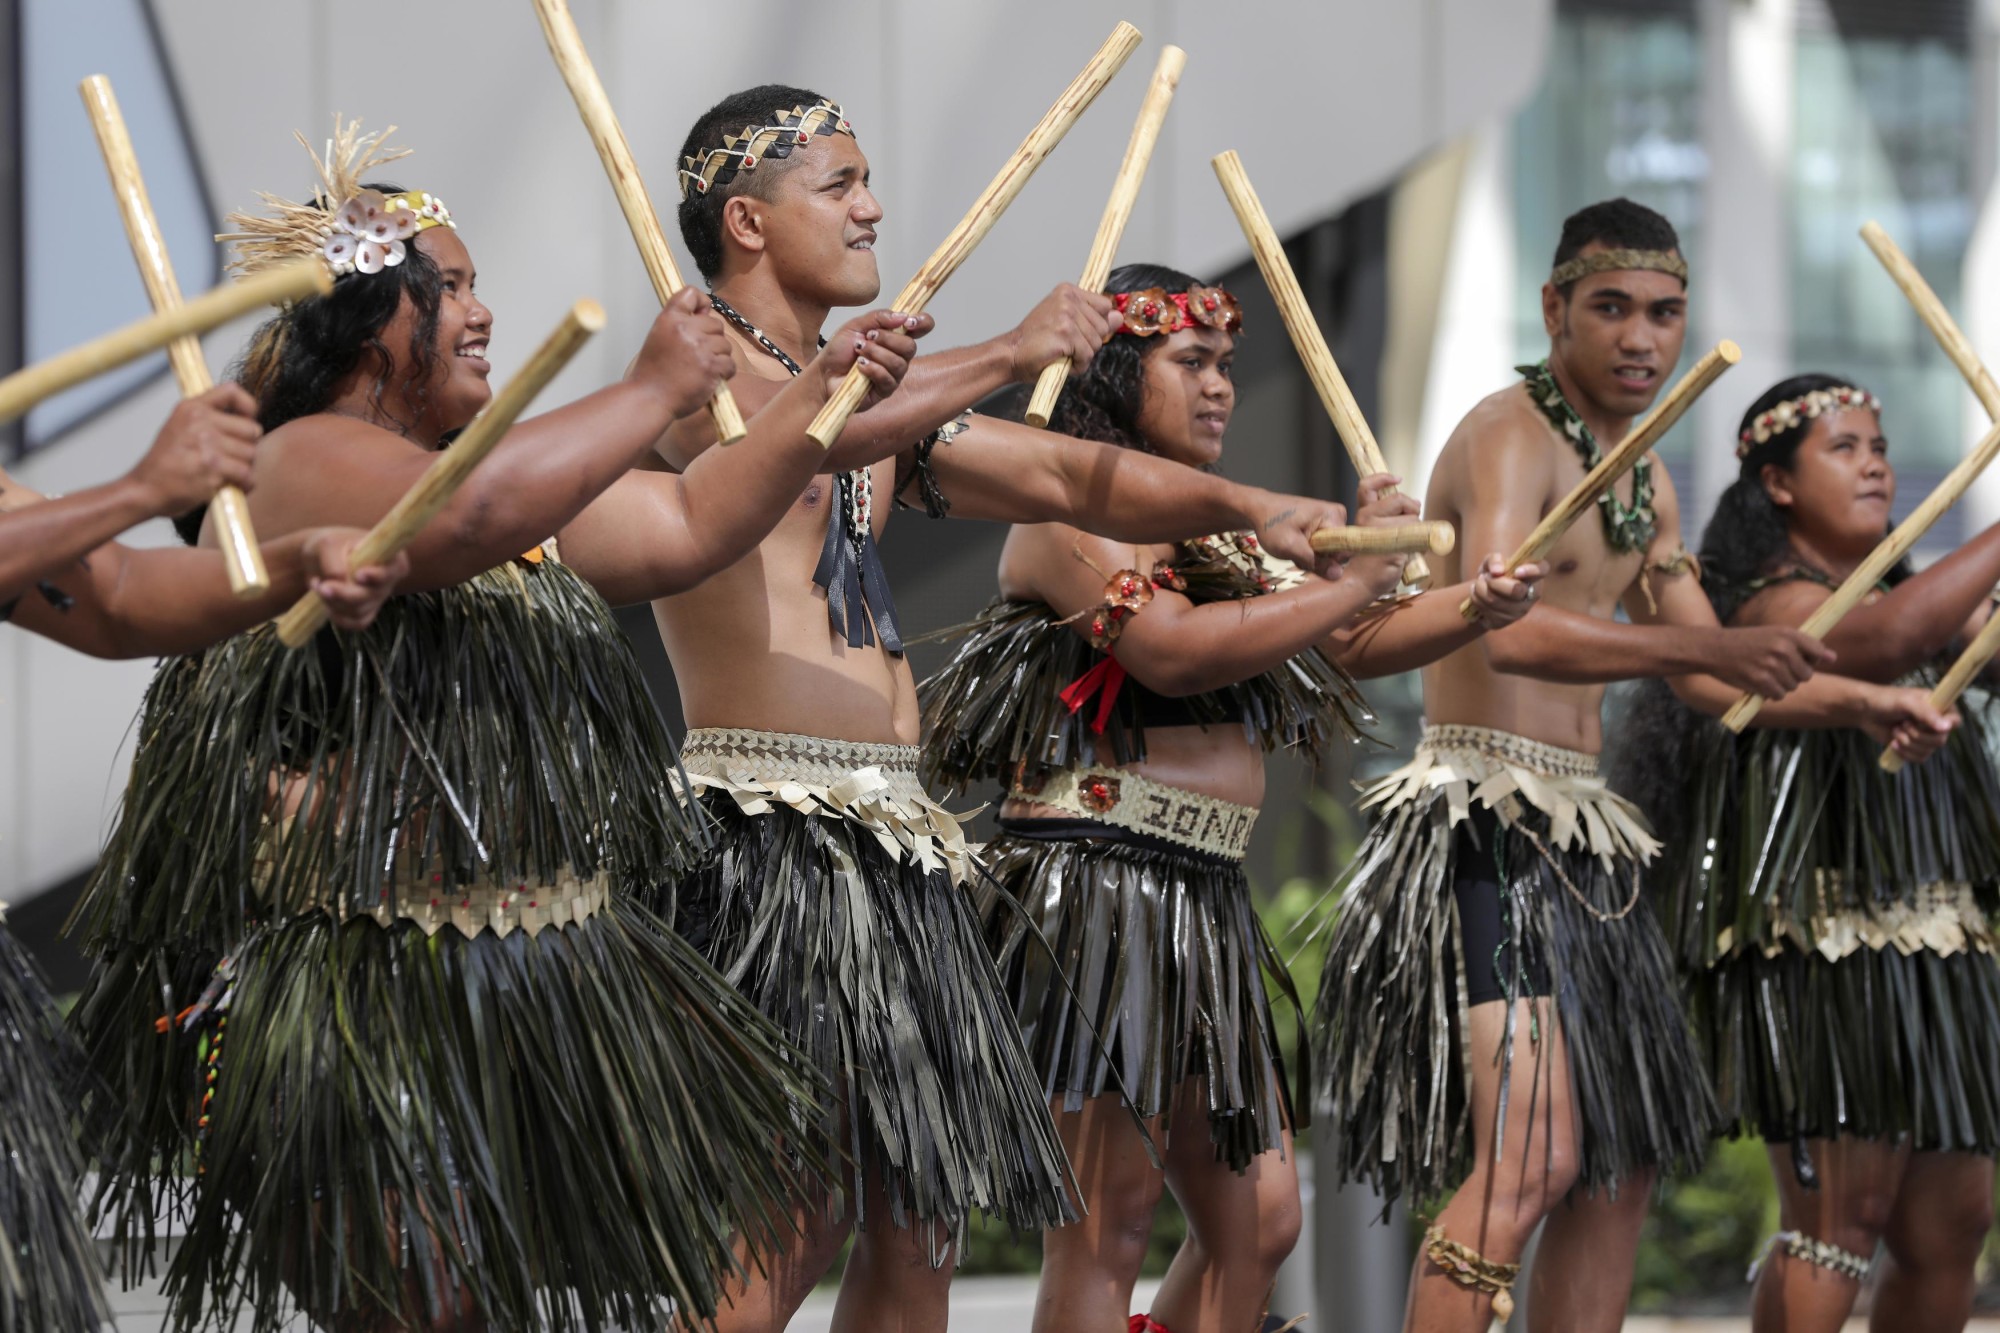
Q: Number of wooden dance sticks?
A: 12